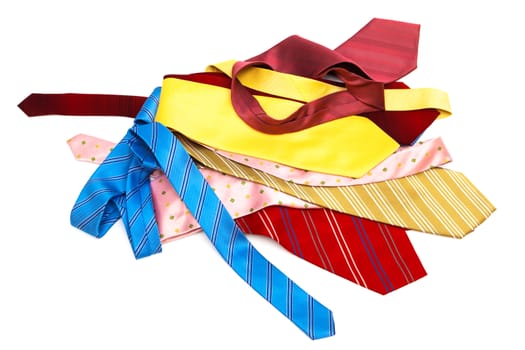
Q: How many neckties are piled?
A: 7